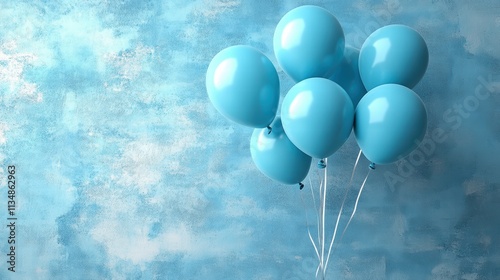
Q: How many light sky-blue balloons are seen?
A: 7